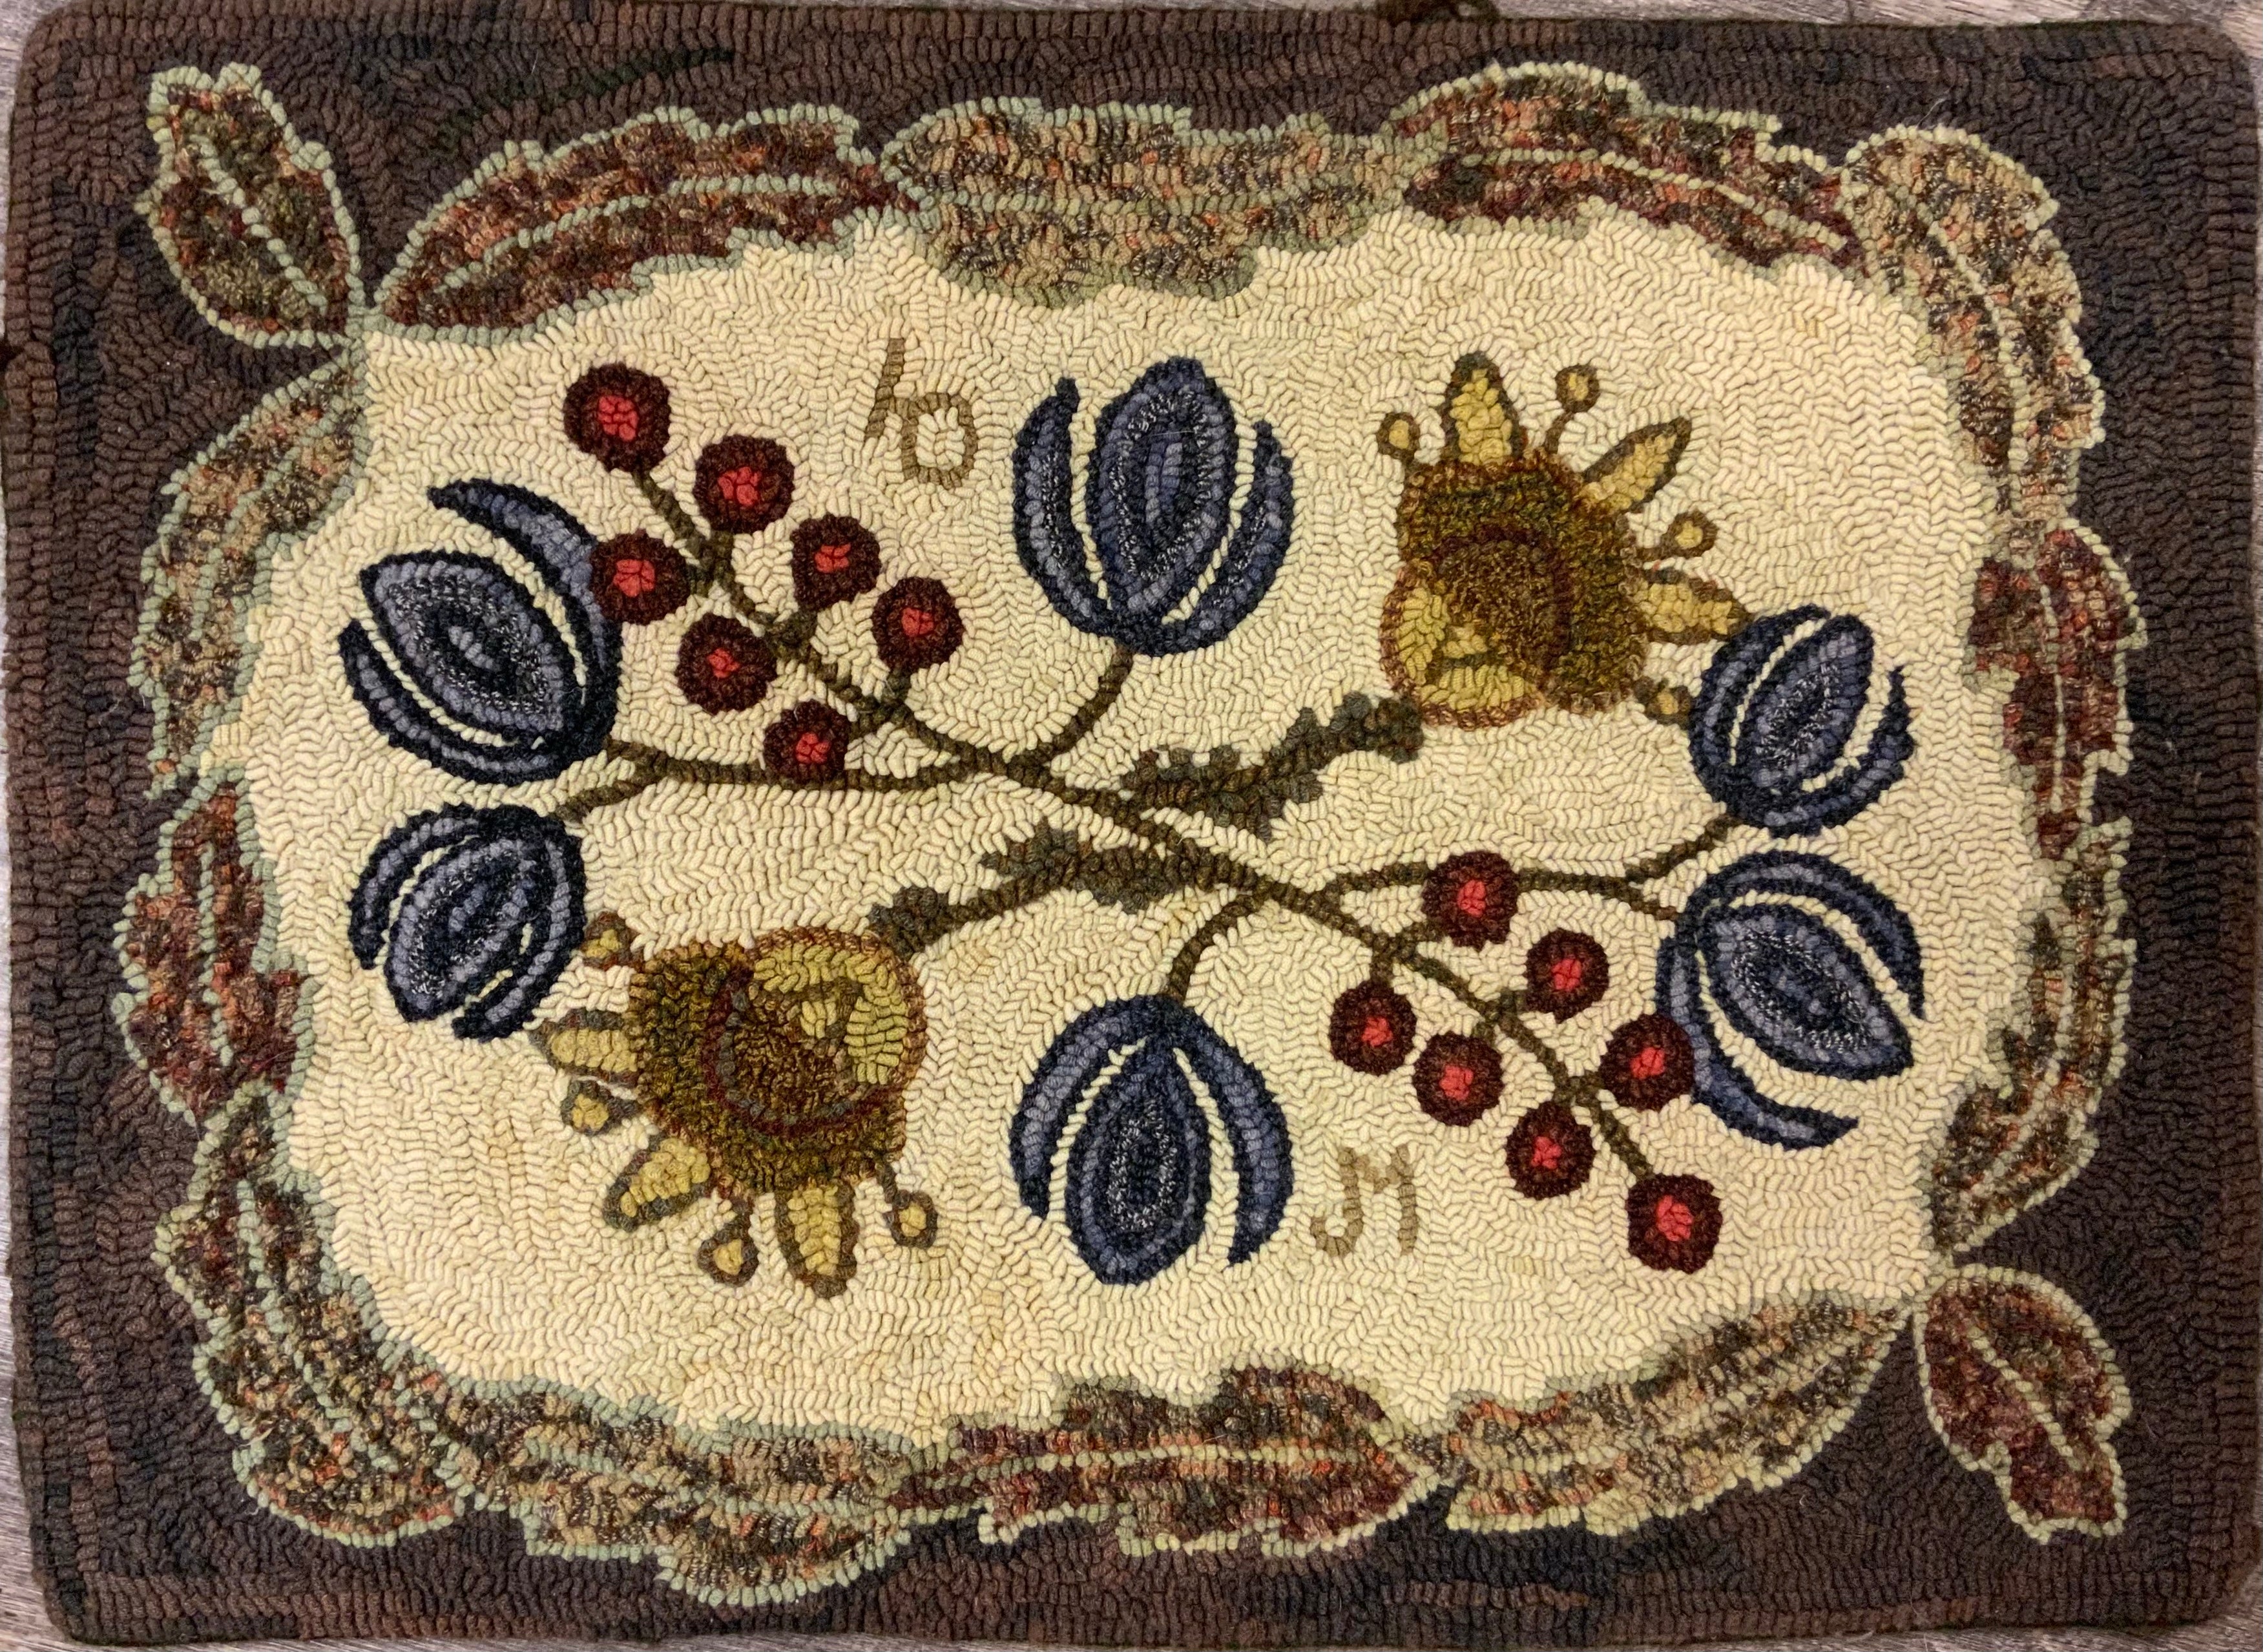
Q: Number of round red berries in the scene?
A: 14